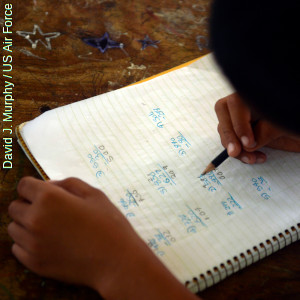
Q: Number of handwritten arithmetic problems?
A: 10